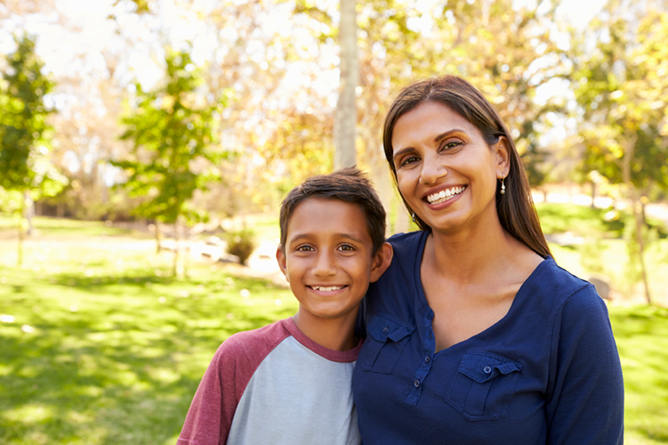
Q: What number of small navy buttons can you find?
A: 4